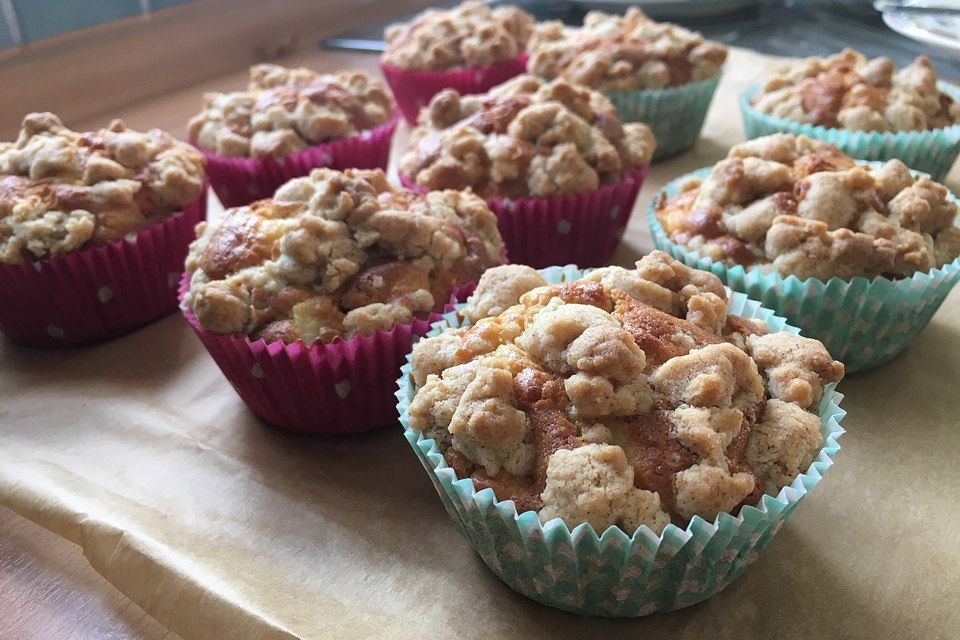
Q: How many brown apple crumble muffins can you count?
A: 9